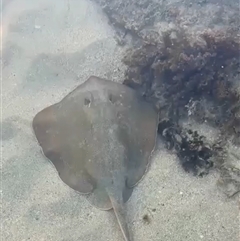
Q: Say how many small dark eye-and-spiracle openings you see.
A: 2